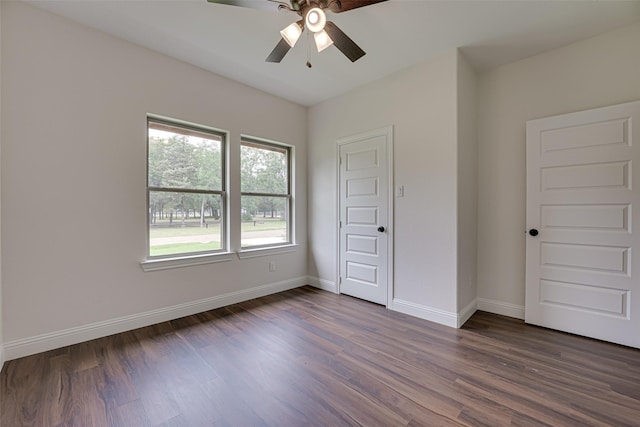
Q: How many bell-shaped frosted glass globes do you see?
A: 3